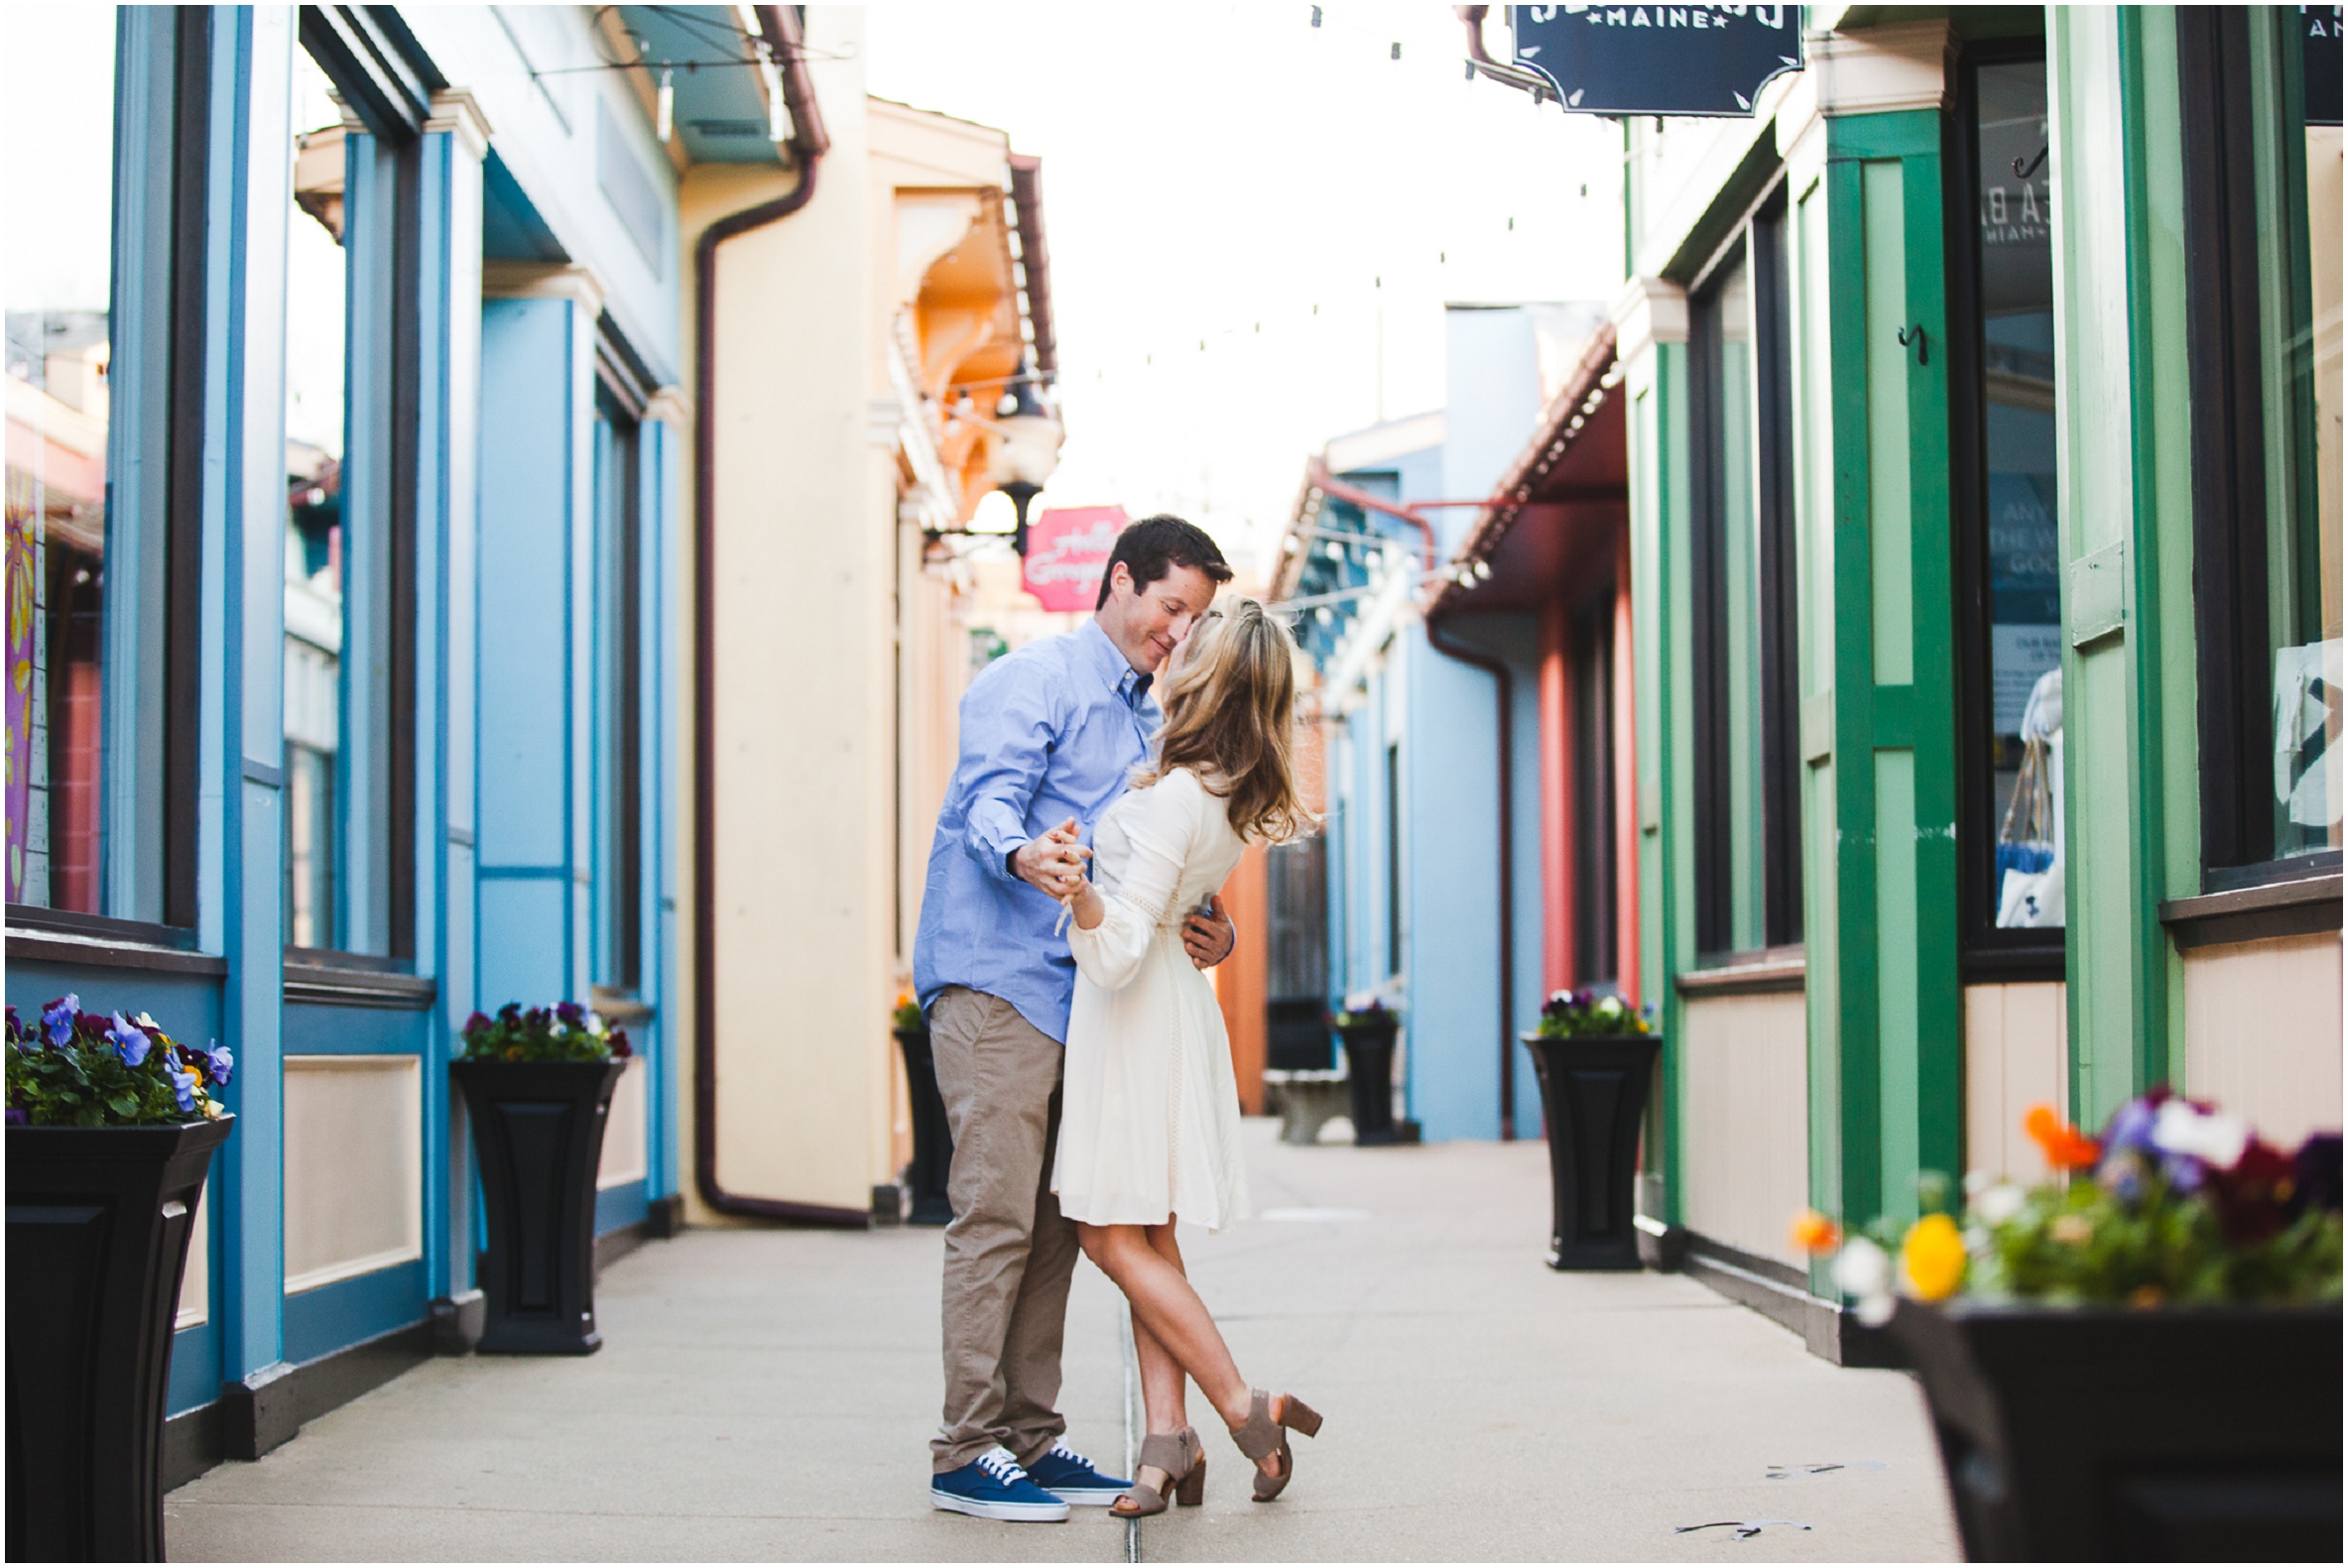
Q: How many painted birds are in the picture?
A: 2